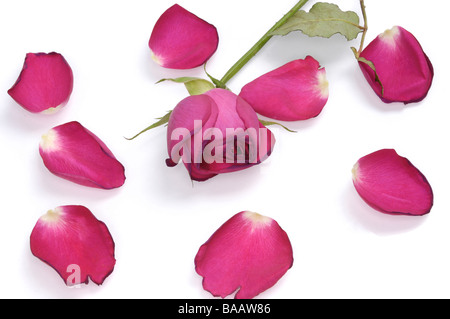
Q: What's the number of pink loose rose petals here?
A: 8